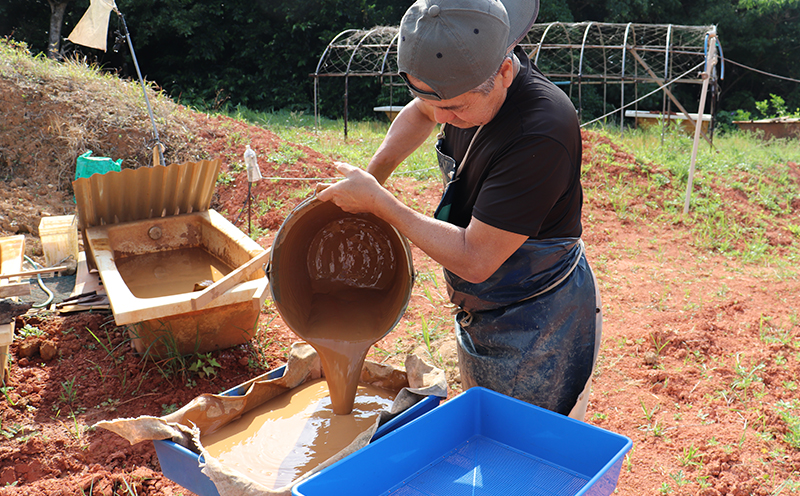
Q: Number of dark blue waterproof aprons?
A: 1